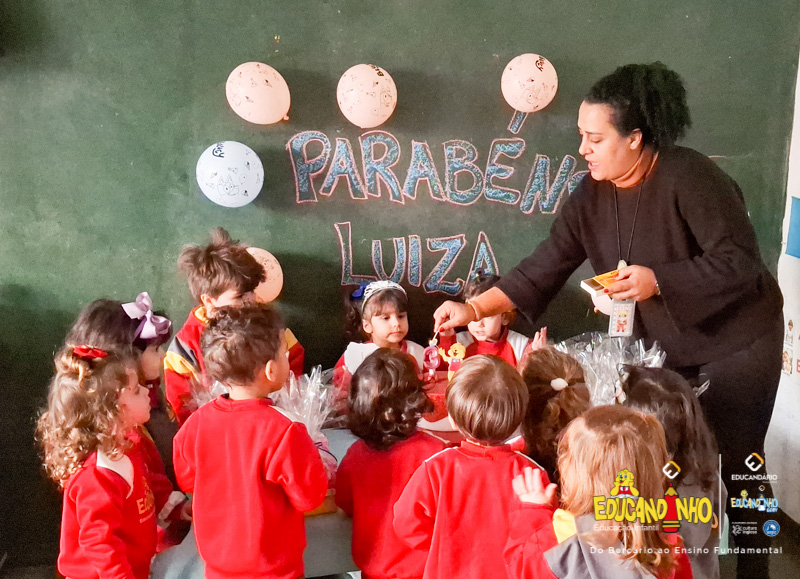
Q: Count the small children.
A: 11